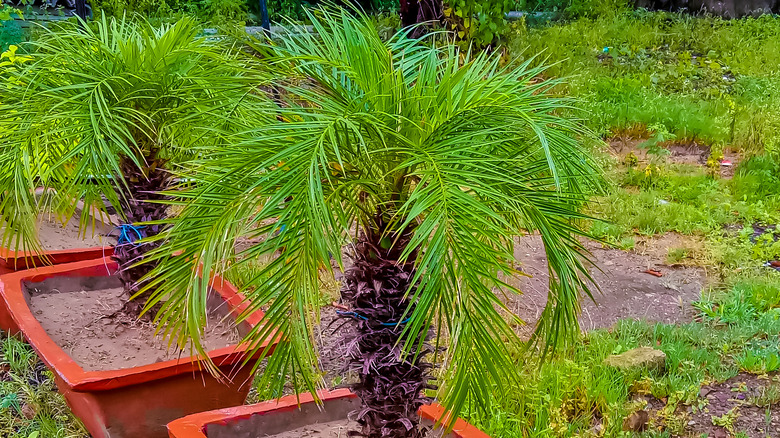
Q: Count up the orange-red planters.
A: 3